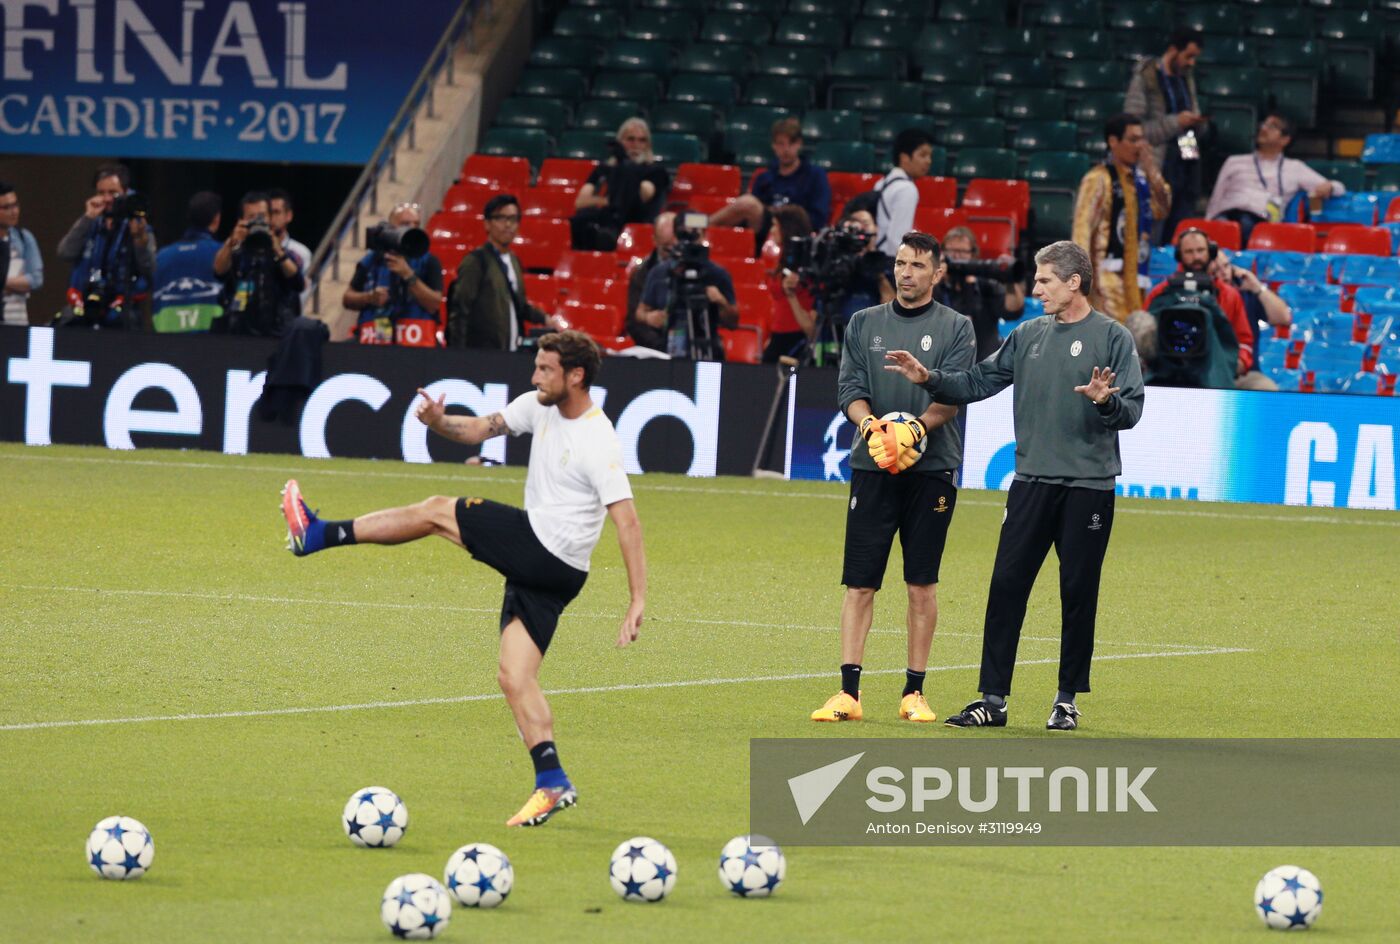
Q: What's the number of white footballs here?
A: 8